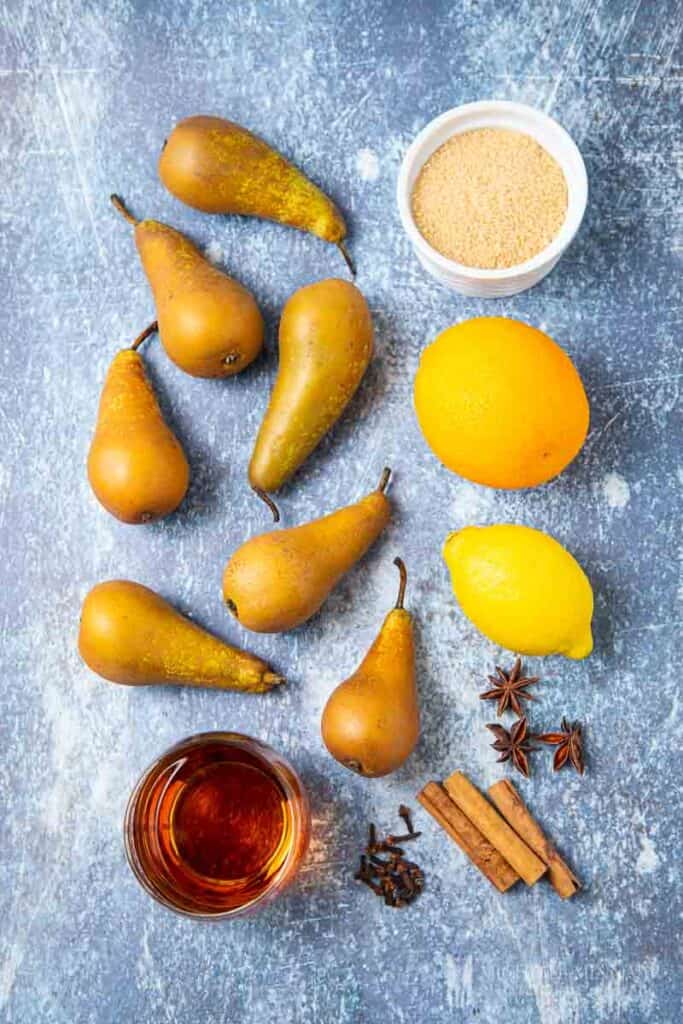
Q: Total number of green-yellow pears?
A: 7